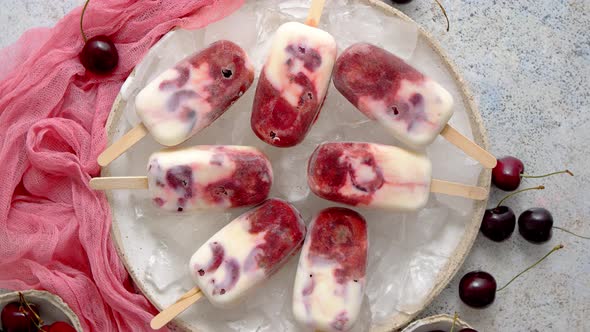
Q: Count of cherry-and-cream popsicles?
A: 7